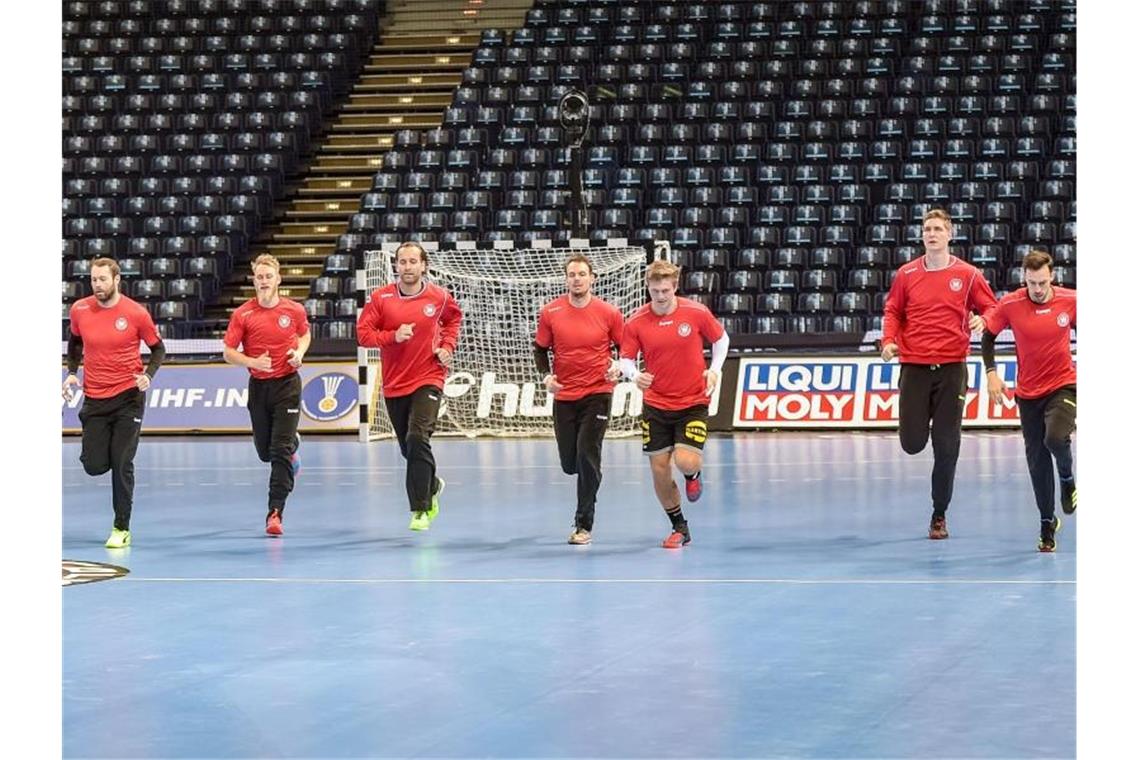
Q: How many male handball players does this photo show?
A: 7